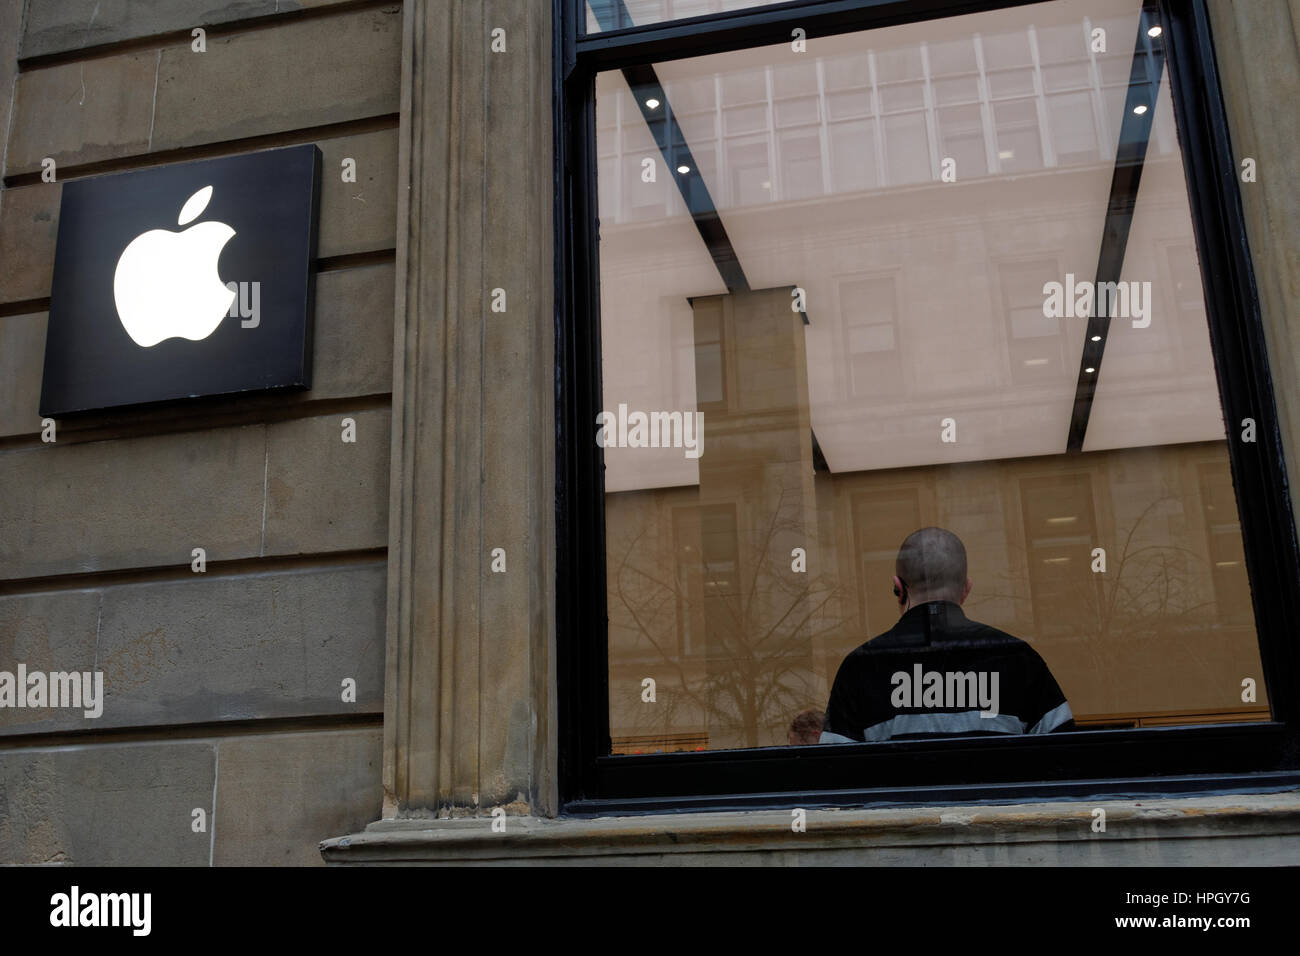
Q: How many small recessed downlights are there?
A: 6